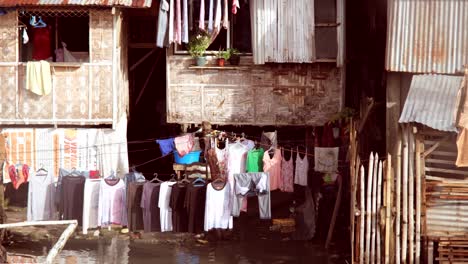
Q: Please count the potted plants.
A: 3